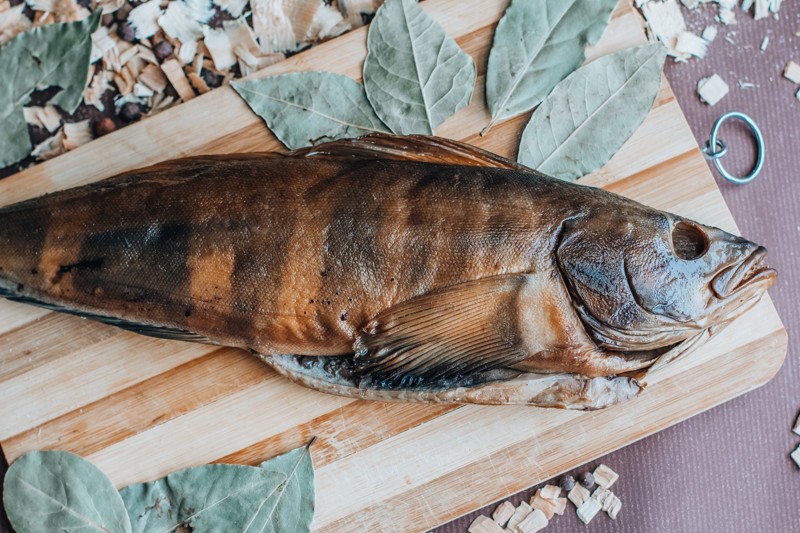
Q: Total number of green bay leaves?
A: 8